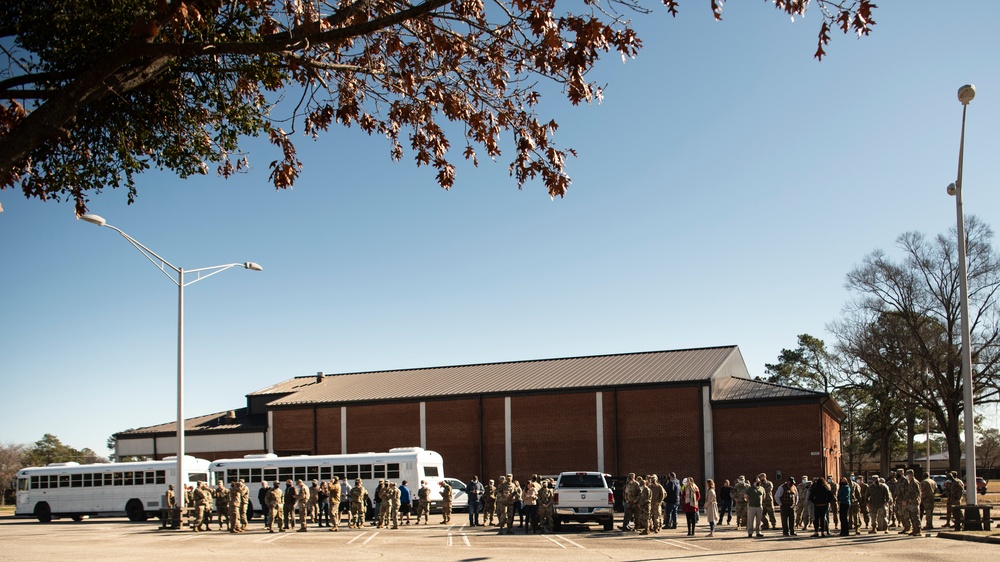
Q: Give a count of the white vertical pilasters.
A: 6